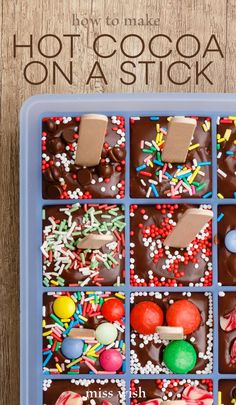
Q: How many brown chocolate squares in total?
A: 12